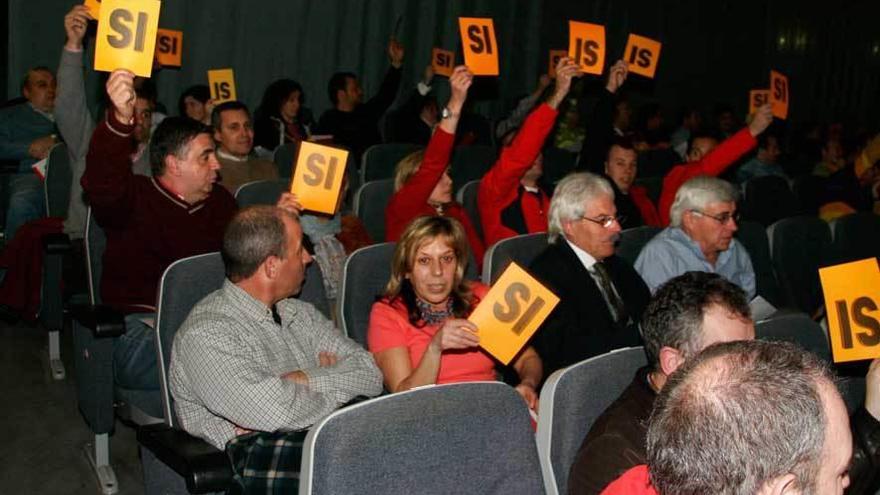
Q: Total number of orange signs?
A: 14